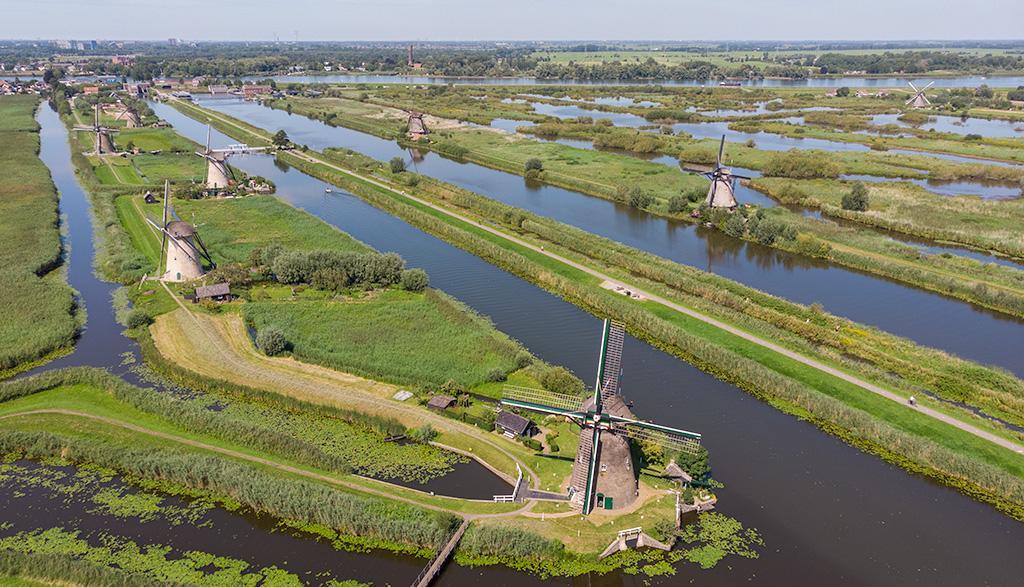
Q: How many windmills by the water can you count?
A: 8